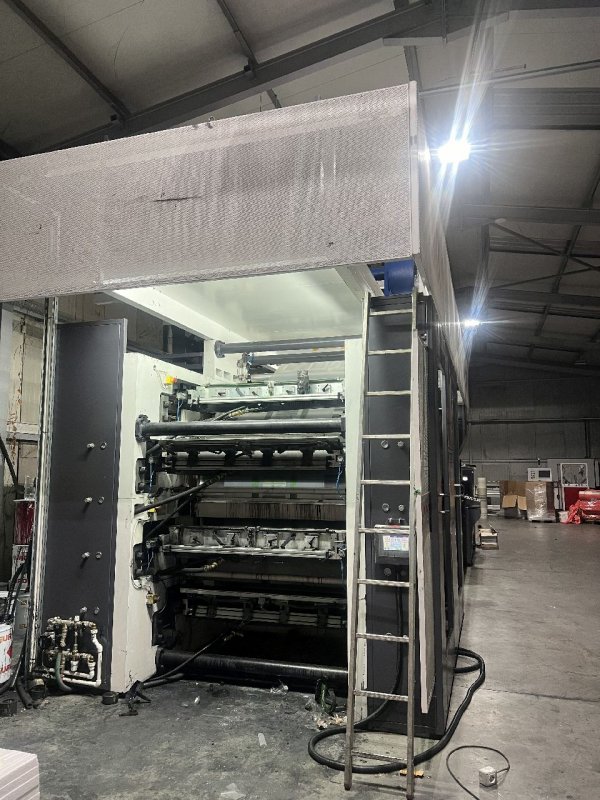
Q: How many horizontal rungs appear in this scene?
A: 10